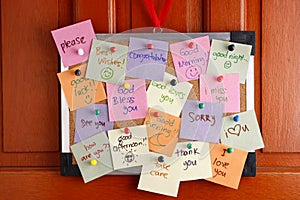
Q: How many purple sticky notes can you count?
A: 3